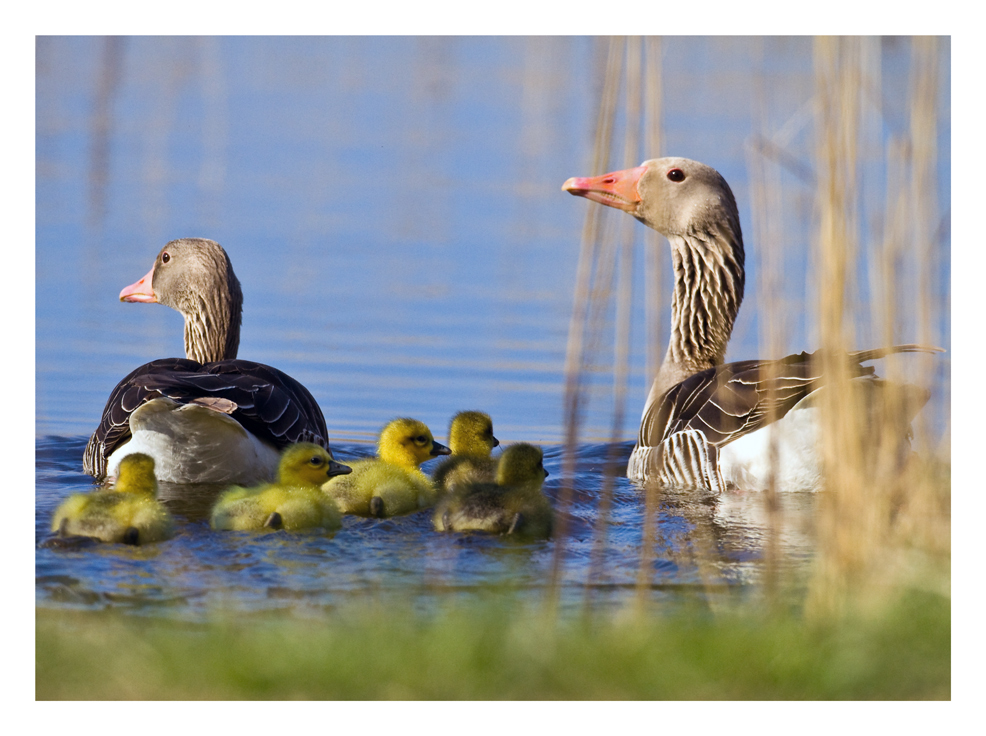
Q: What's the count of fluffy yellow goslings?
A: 5